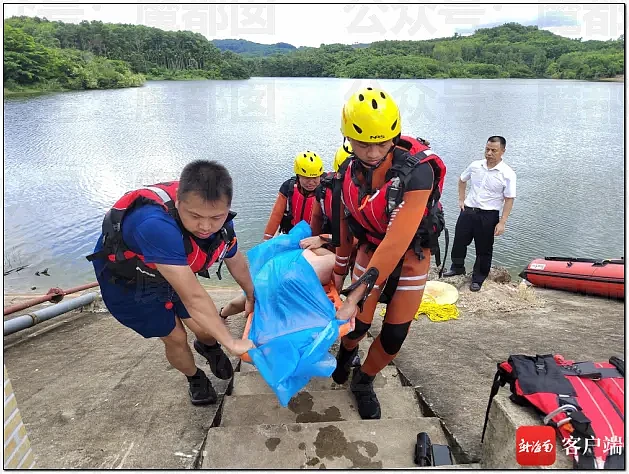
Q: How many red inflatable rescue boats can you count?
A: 1